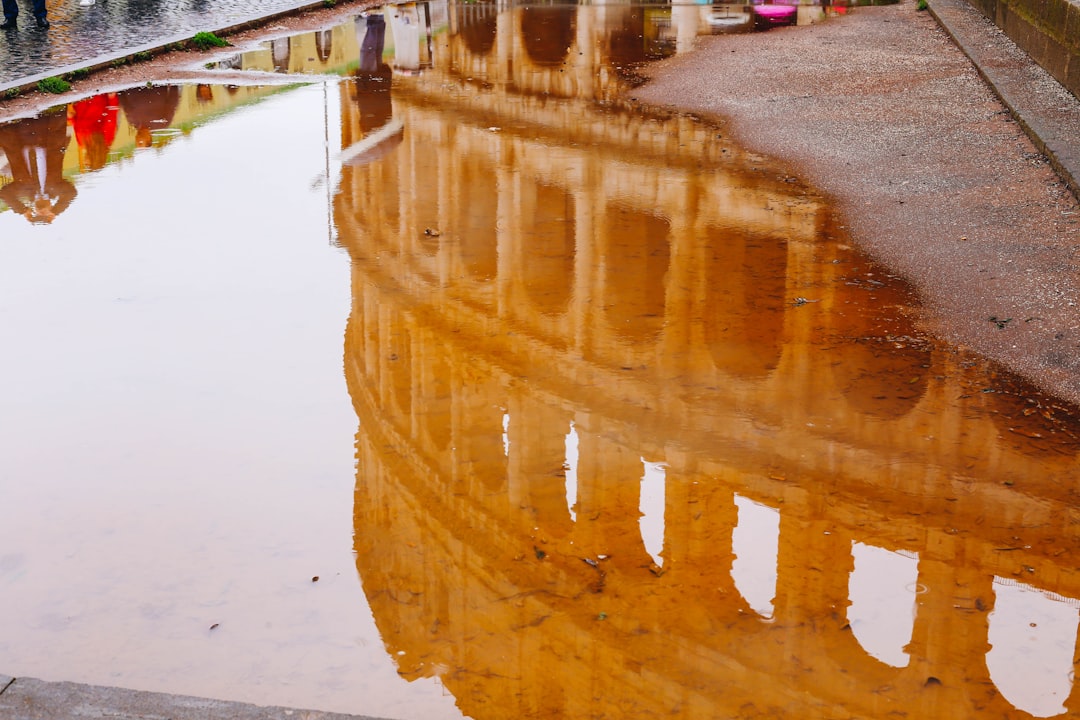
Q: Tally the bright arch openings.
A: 6